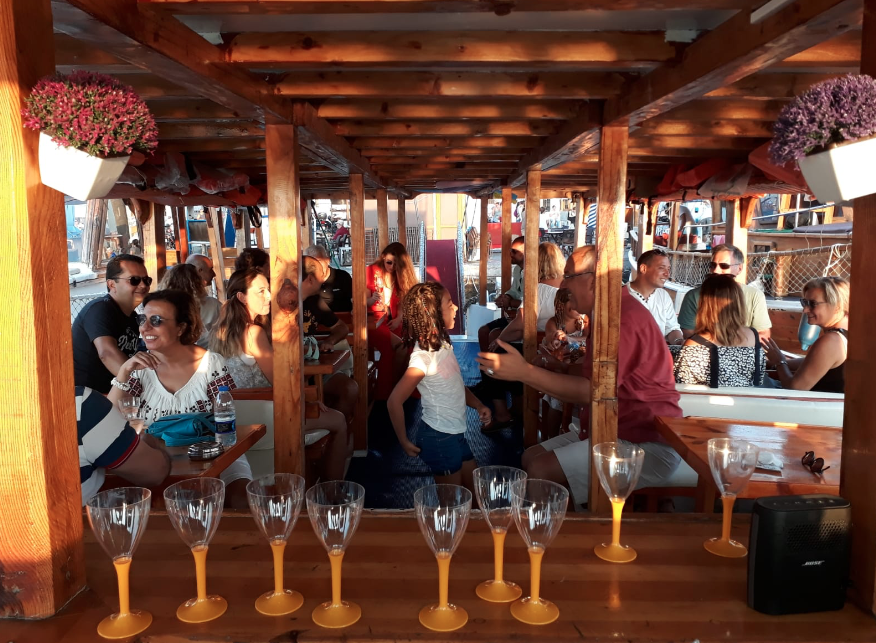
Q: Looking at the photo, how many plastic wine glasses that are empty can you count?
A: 9